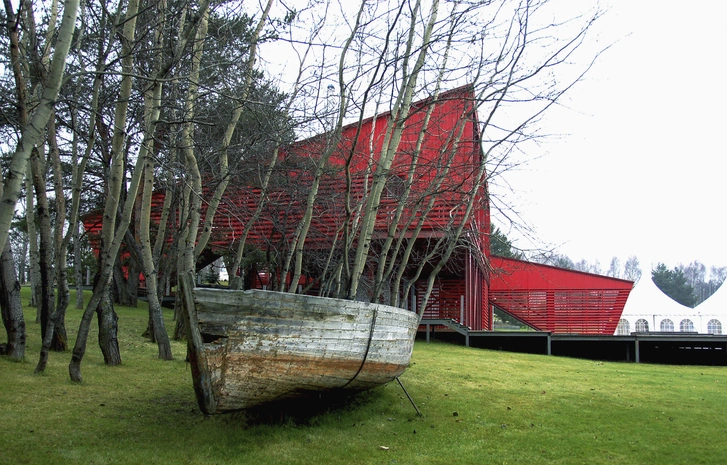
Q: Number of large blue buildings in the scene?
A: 0